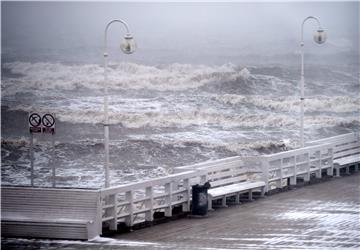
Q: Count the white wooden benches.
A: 3